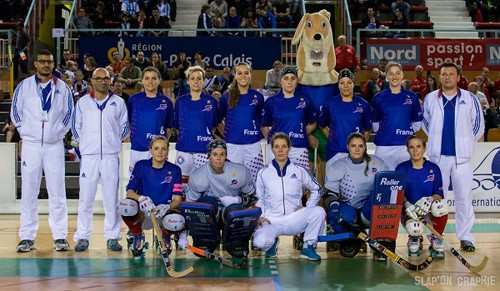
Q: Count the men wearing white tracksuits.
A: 3